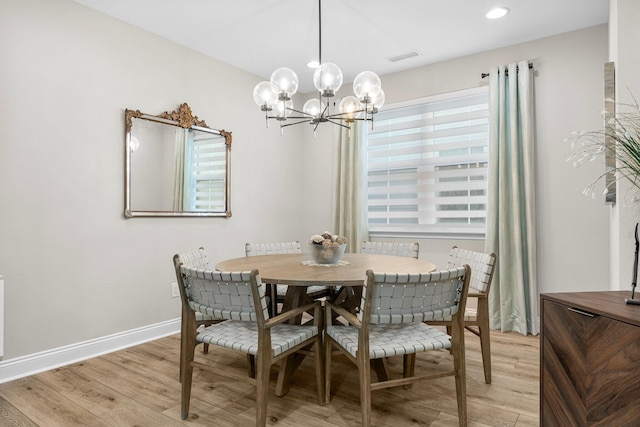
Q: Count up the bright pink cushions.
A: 0